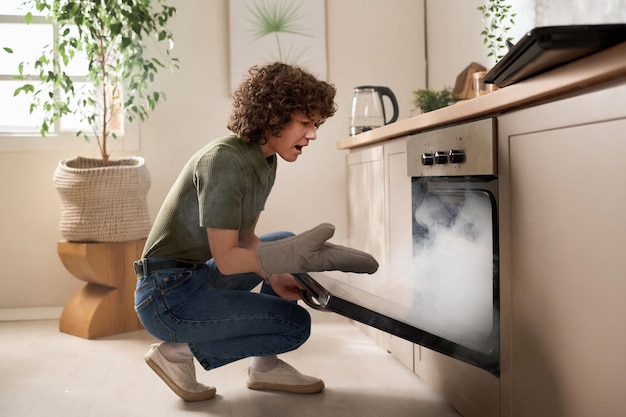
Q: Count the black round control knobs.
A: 3